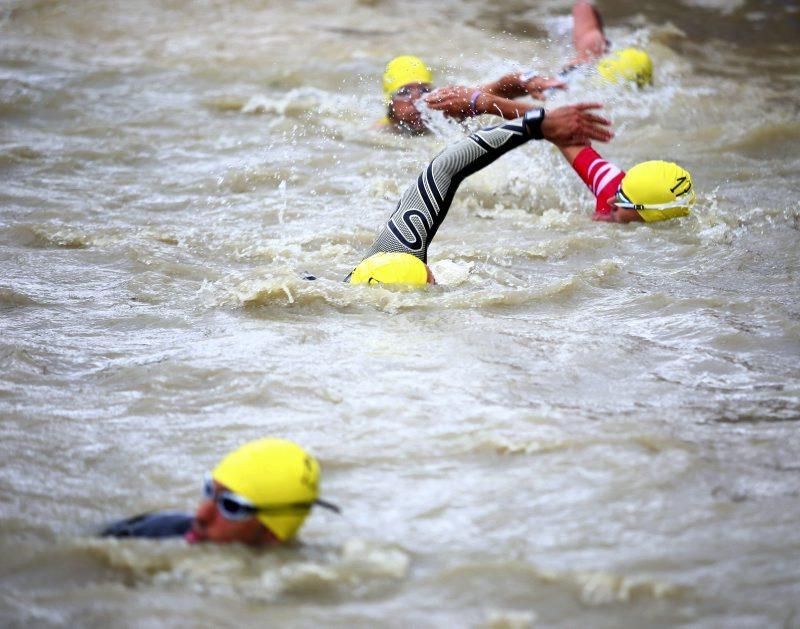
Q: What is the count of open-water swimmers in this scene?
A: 5